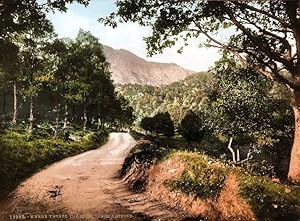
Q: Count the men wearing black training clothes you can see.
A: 0